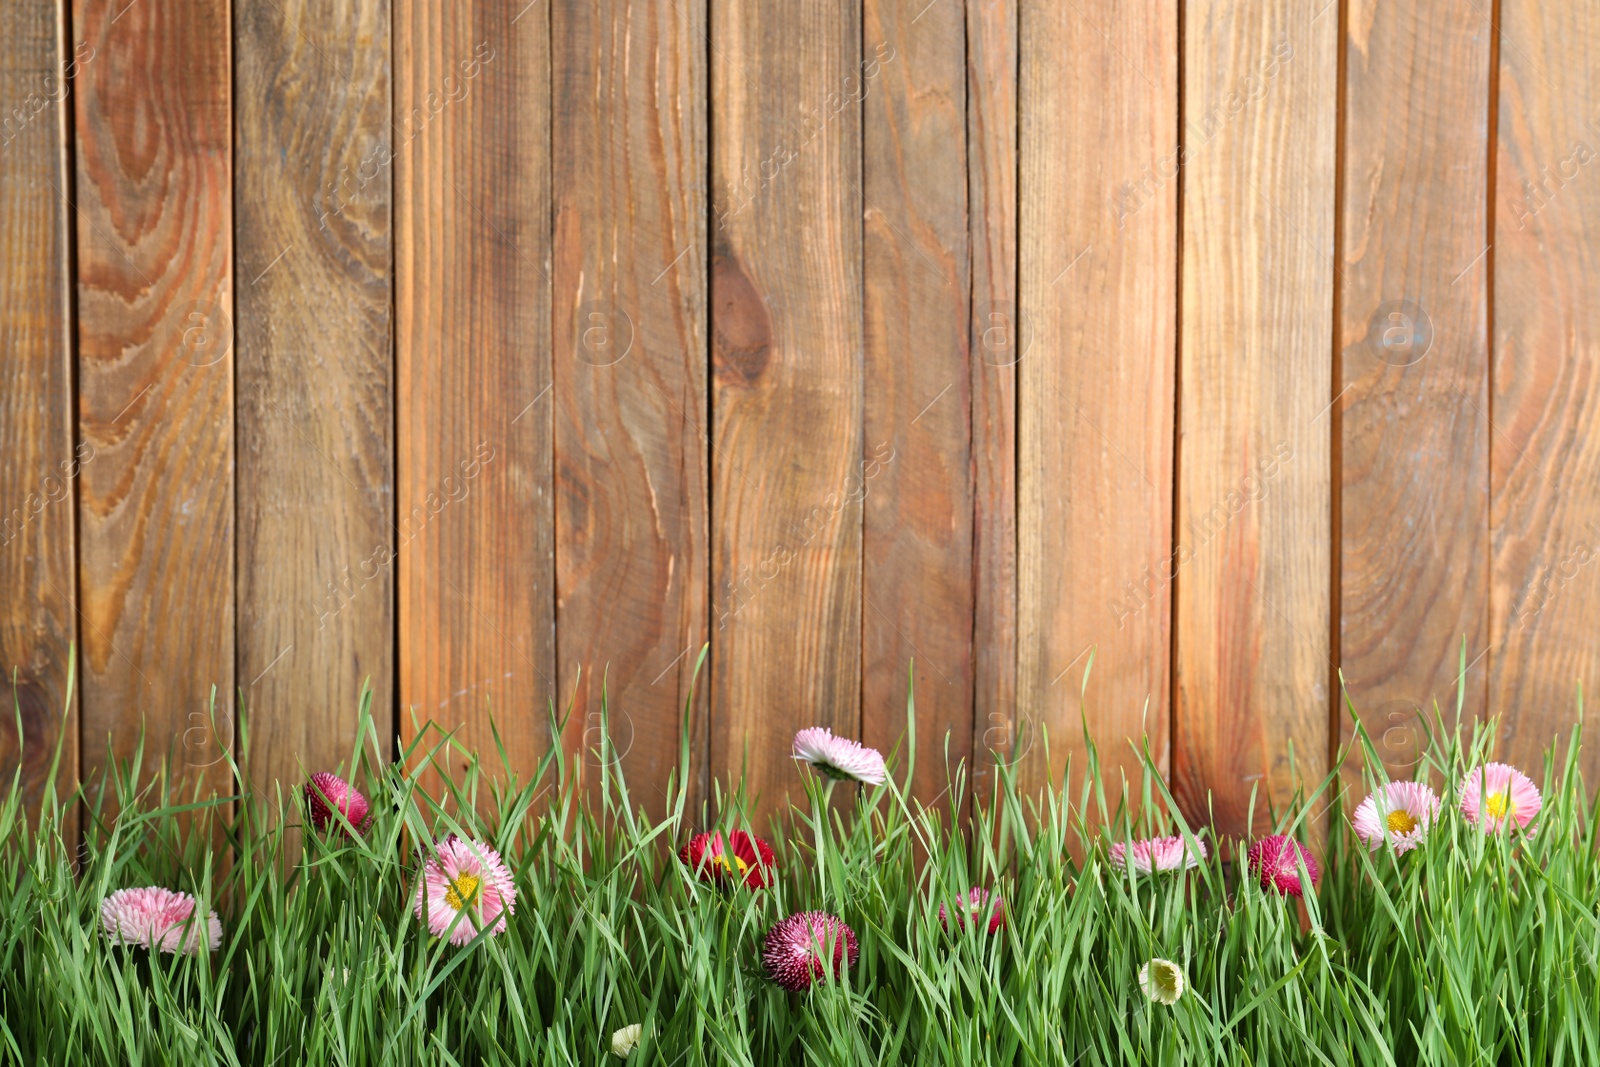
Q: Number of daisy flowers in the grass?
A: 13